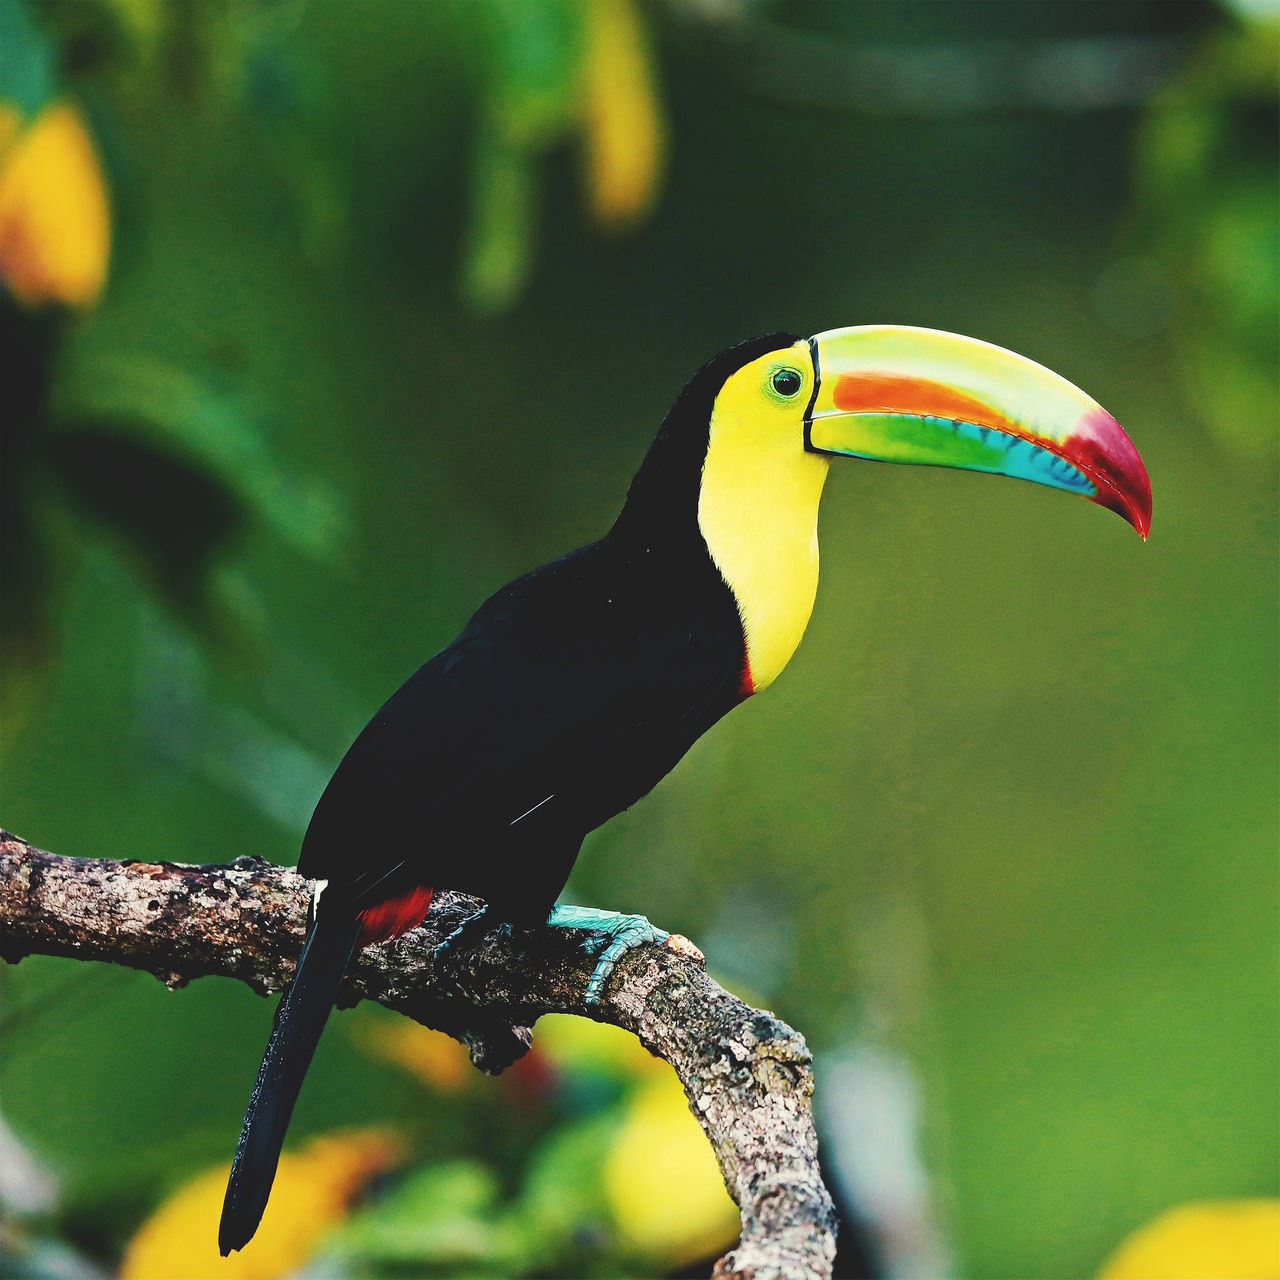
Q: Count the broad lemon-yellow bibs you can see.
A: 1